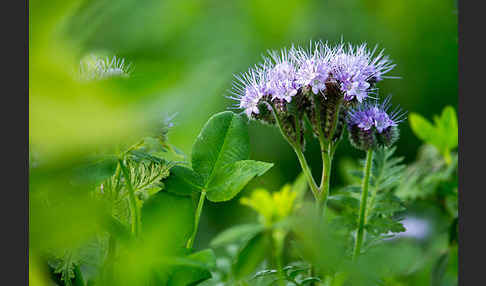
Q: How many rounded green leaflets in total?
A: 3